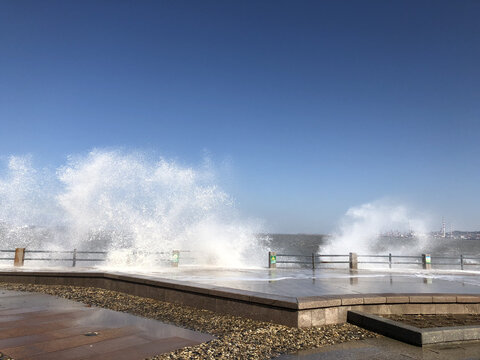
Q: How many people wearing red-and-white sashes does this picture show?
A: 0